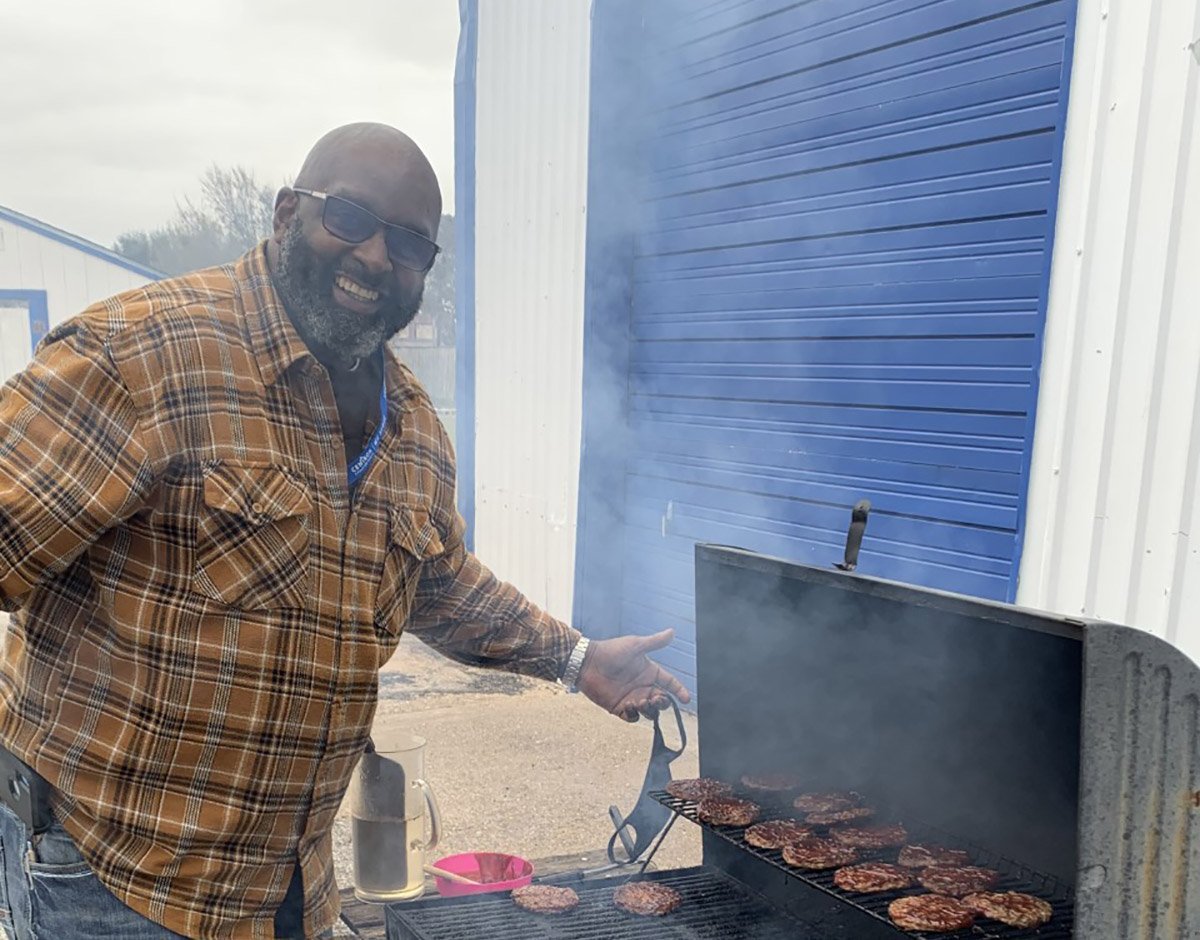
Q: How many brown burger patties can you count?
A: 15